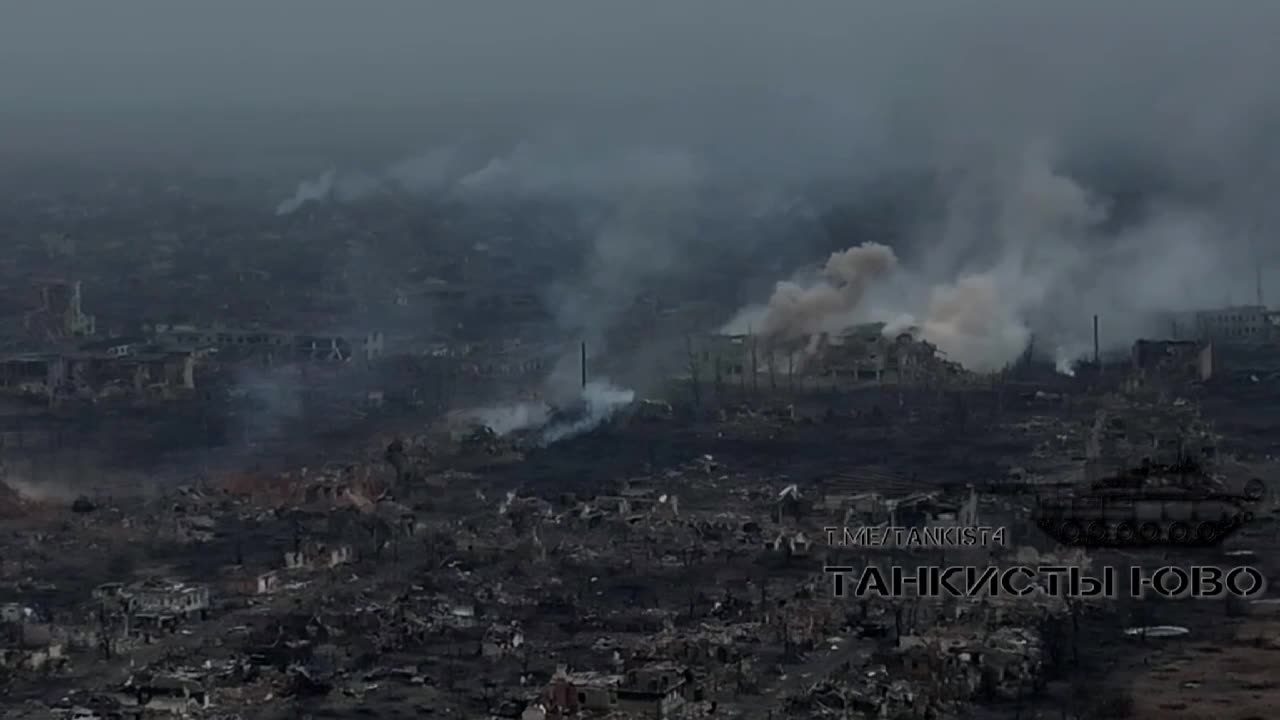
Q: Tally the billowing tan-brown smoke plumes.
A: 2